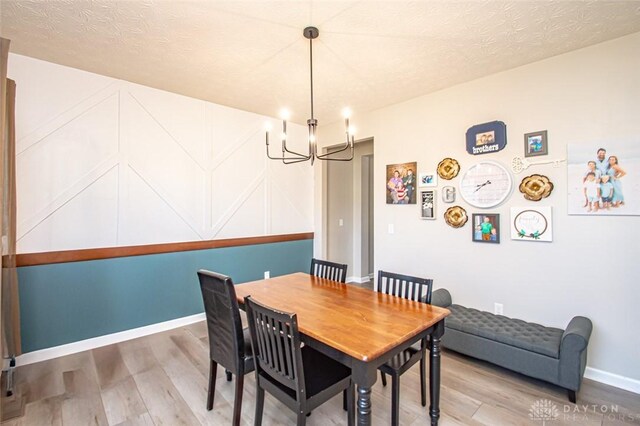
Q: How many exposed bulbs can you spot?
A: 6